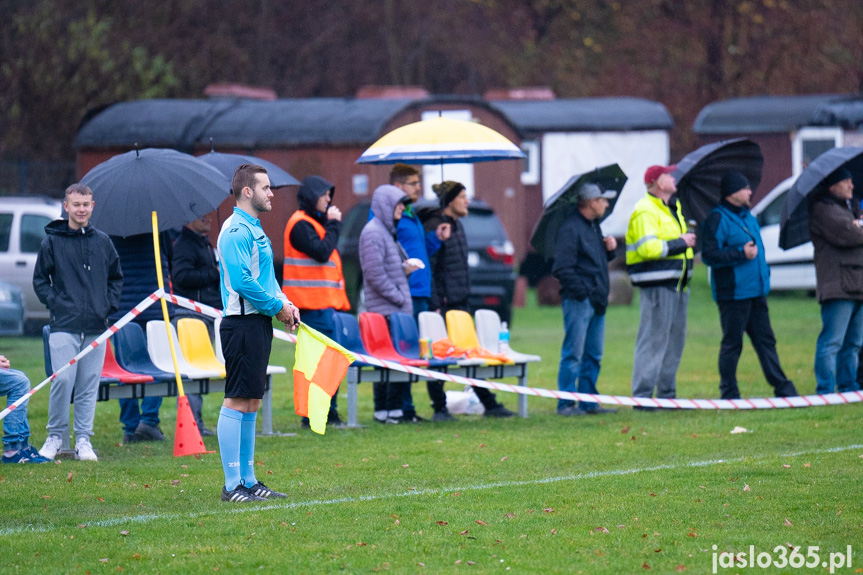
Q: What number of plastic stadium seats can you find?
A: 12